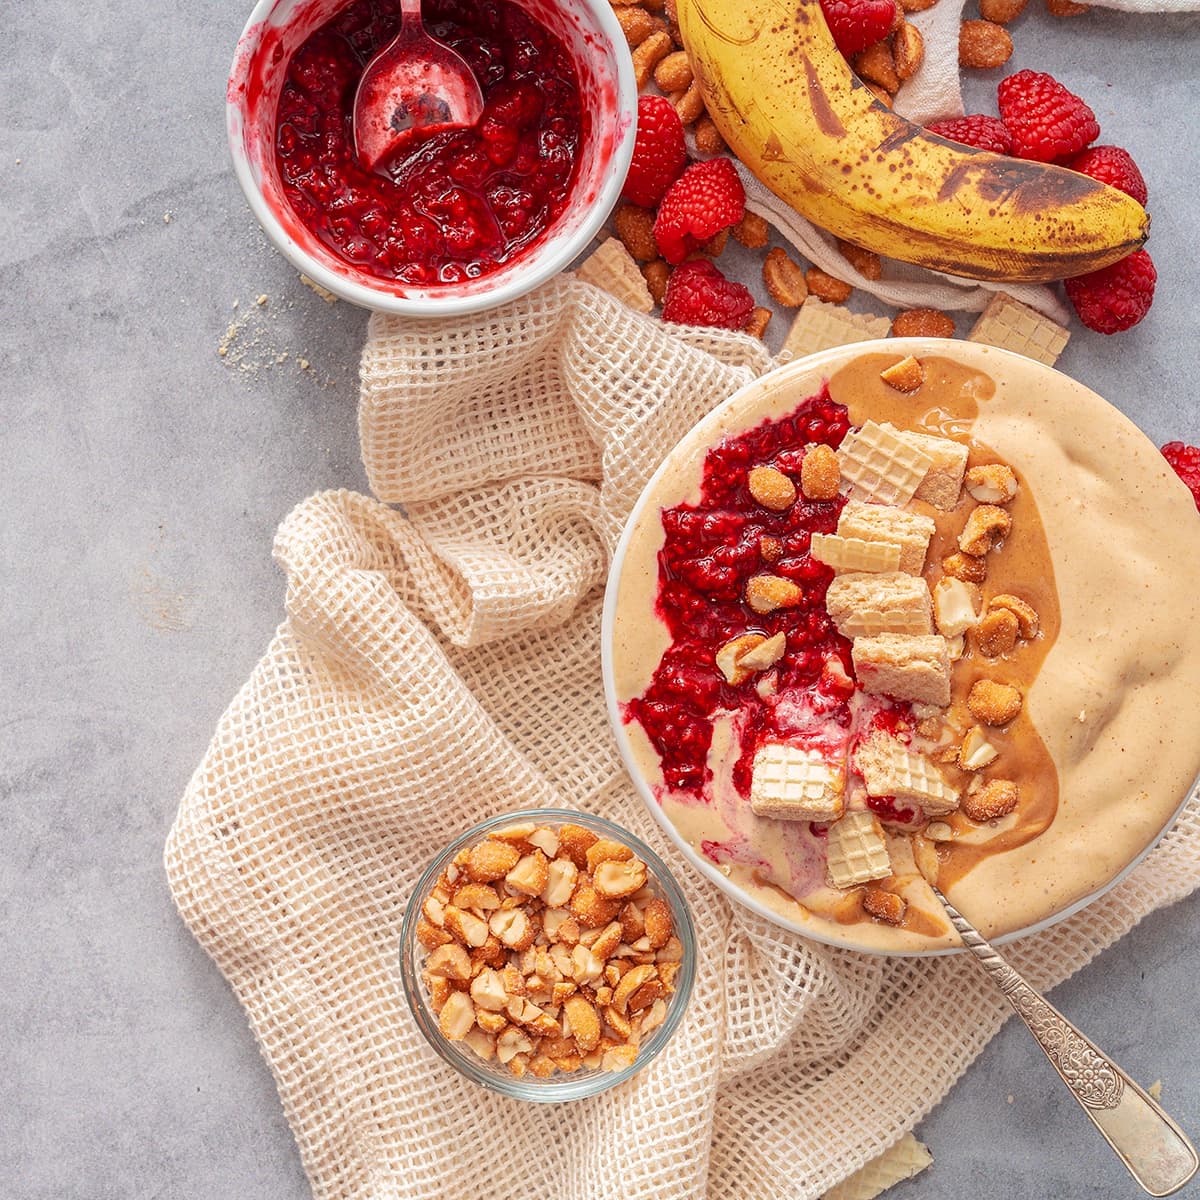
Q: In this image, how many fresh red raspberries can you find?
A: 9